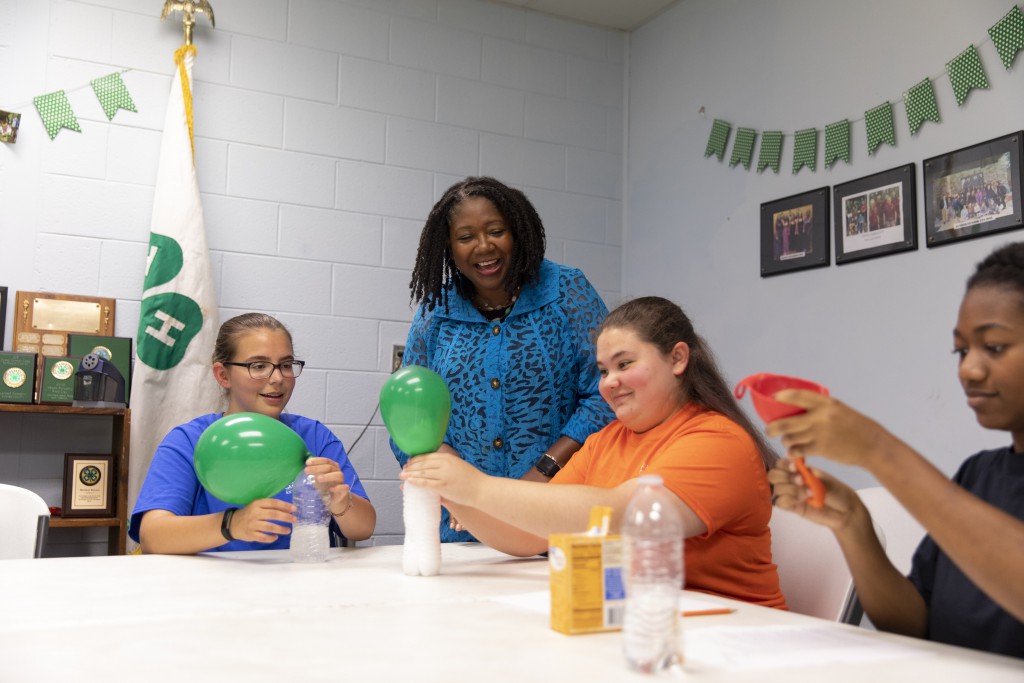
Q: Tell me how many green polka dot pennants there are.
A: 11